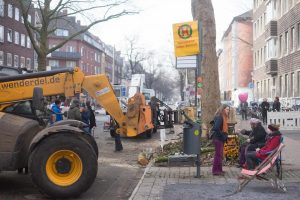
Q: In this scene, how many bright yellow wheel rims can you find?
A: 1